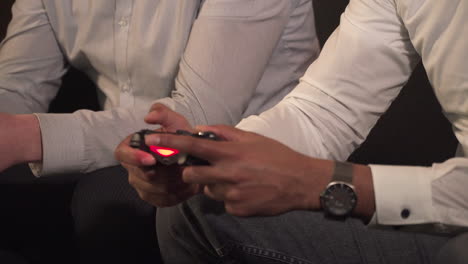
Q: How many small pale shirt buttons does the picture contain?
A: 2